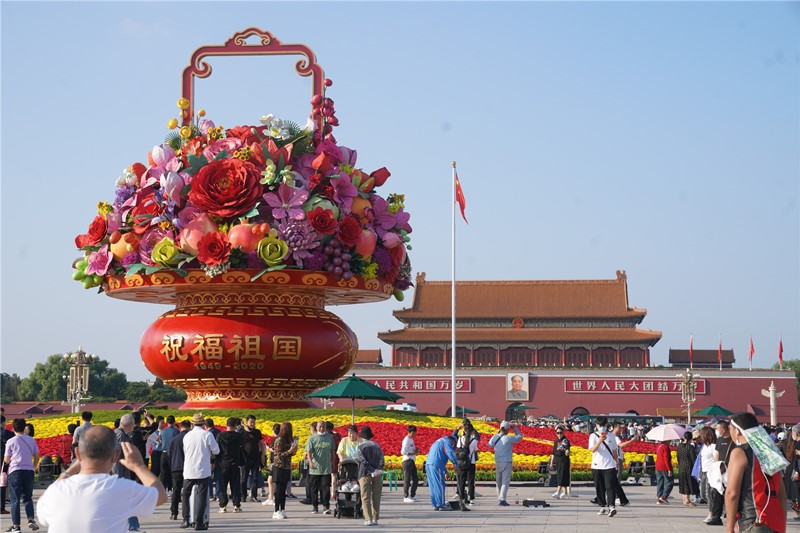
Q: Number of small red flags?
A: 4